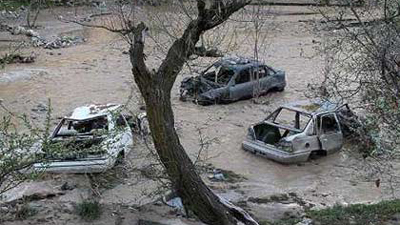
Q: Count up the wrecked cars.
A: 3